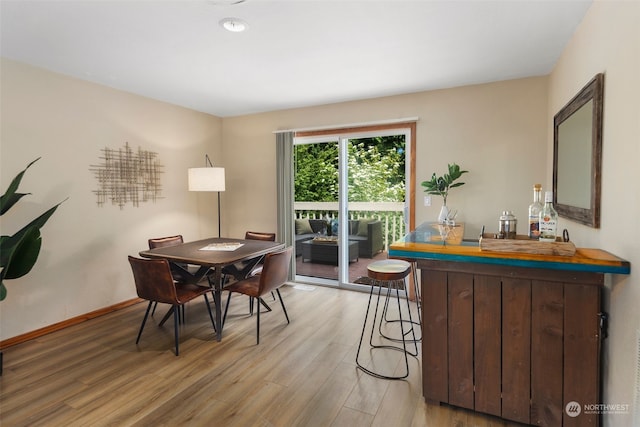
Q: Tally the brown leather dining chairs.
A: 4